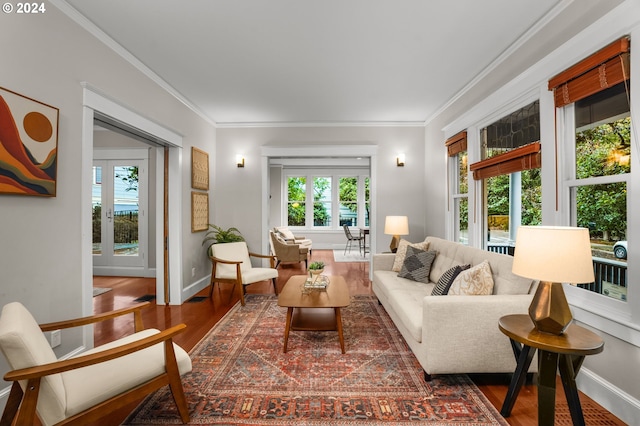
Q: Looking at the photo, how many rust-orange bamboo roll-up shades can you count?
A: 3